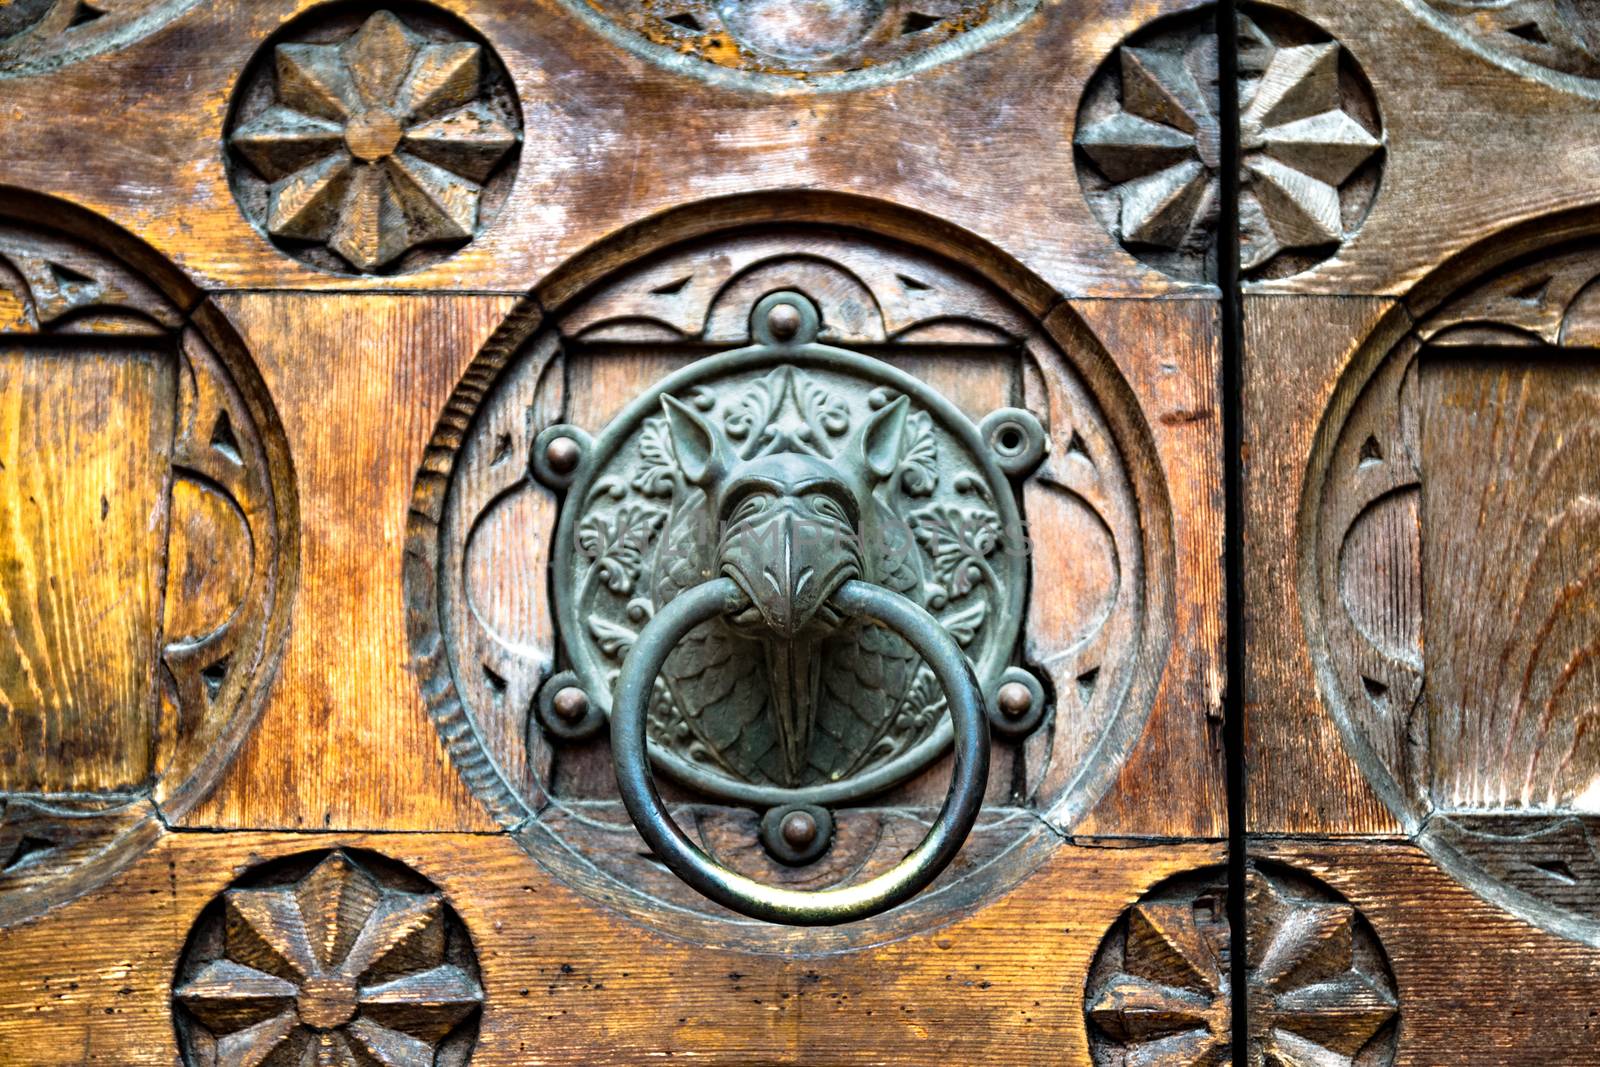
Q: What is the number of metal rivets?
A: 5